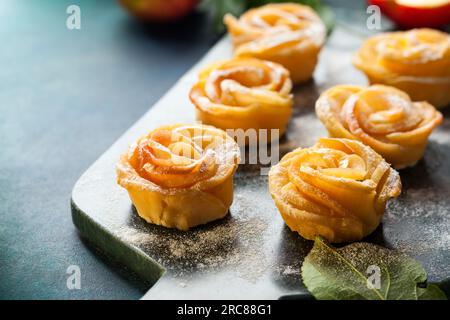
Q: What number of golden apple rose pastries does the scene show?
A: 6